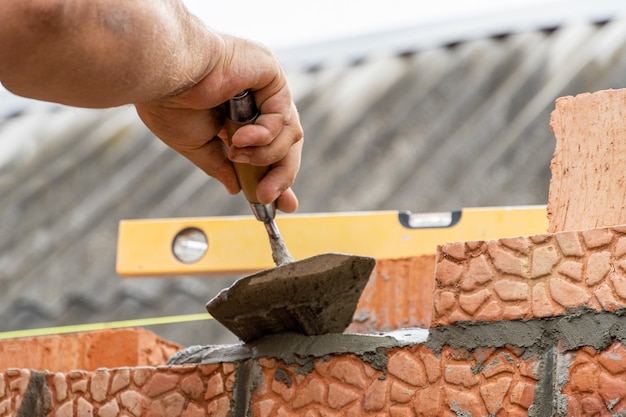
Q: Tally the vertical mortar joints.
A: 3